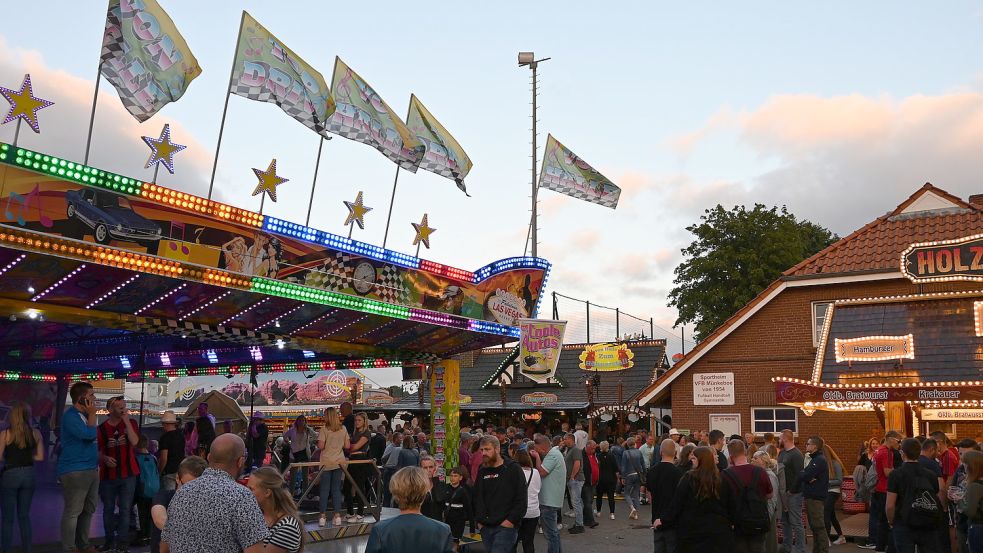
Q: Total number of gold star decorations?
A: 5